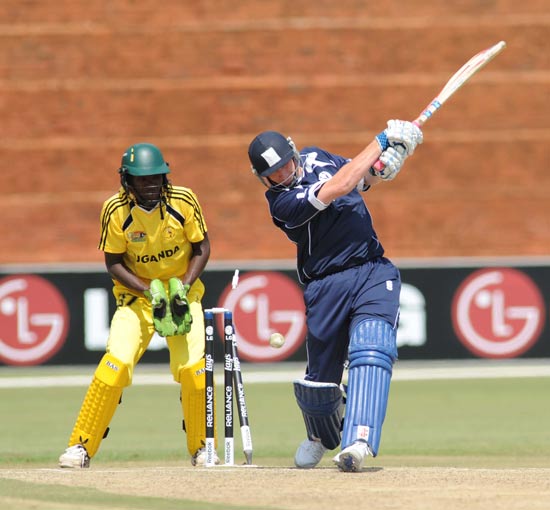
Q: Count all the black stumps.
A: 3